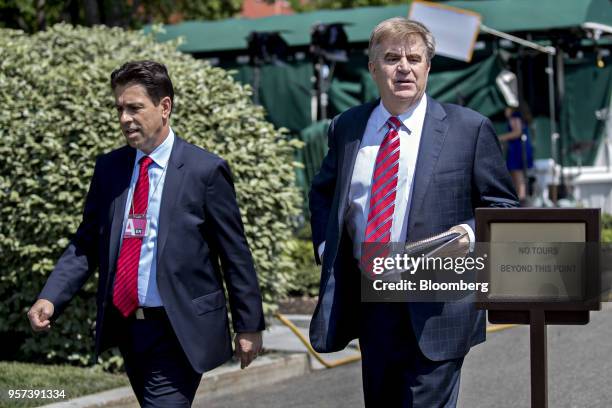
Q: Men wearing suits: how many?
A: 2